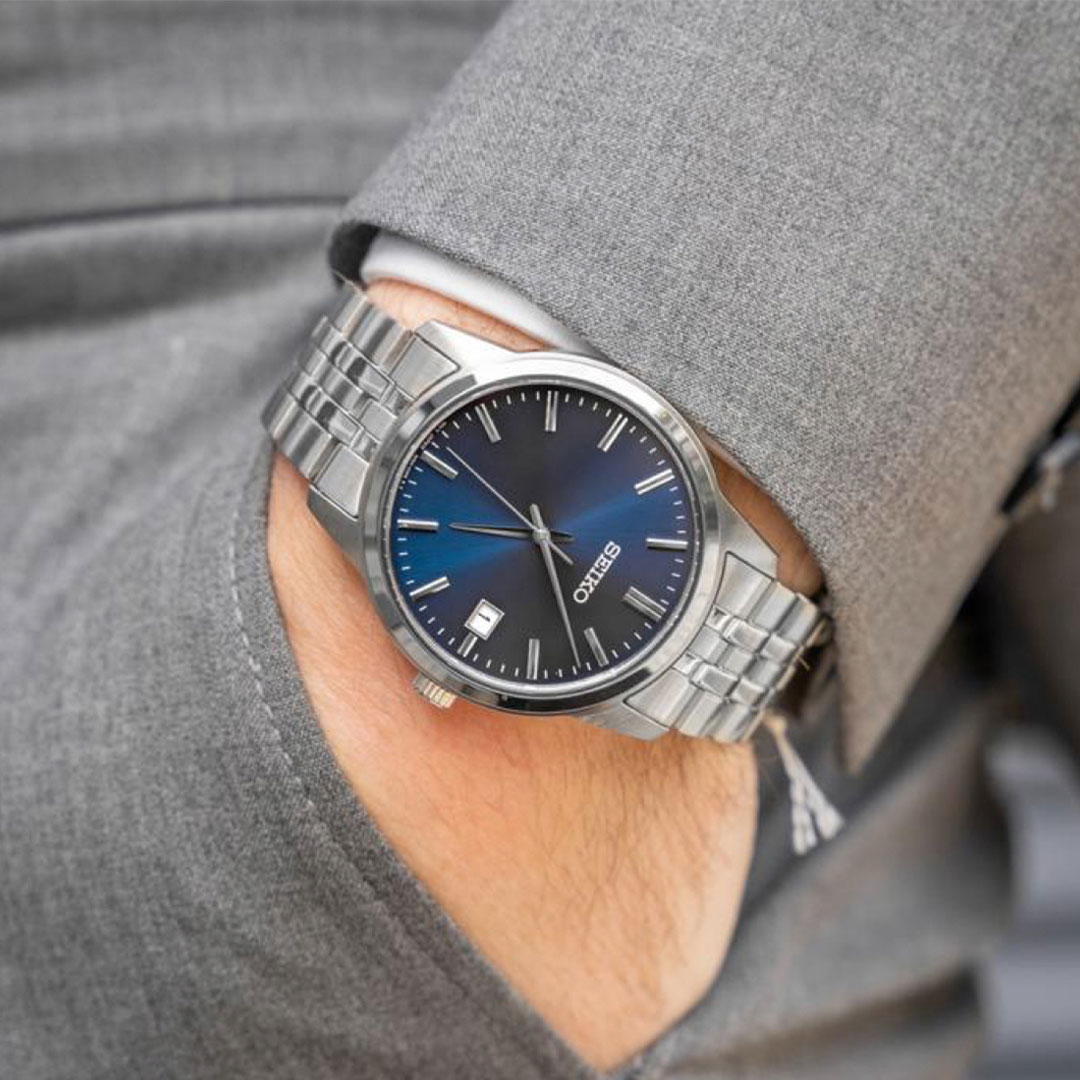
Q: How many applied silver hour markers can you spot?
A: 12